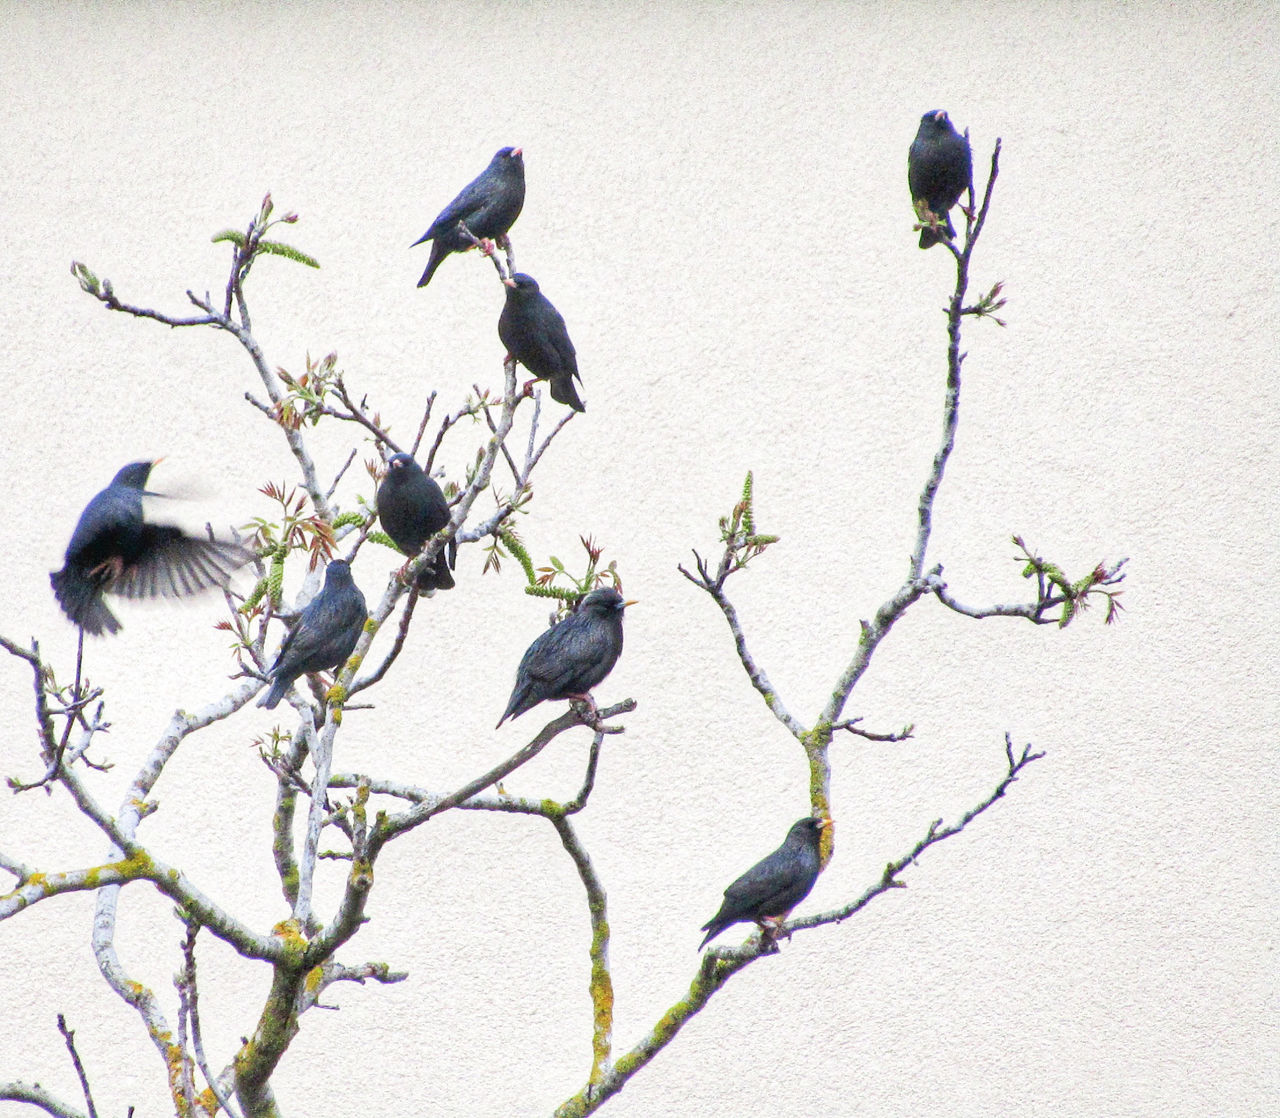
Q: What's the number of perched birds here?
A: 7